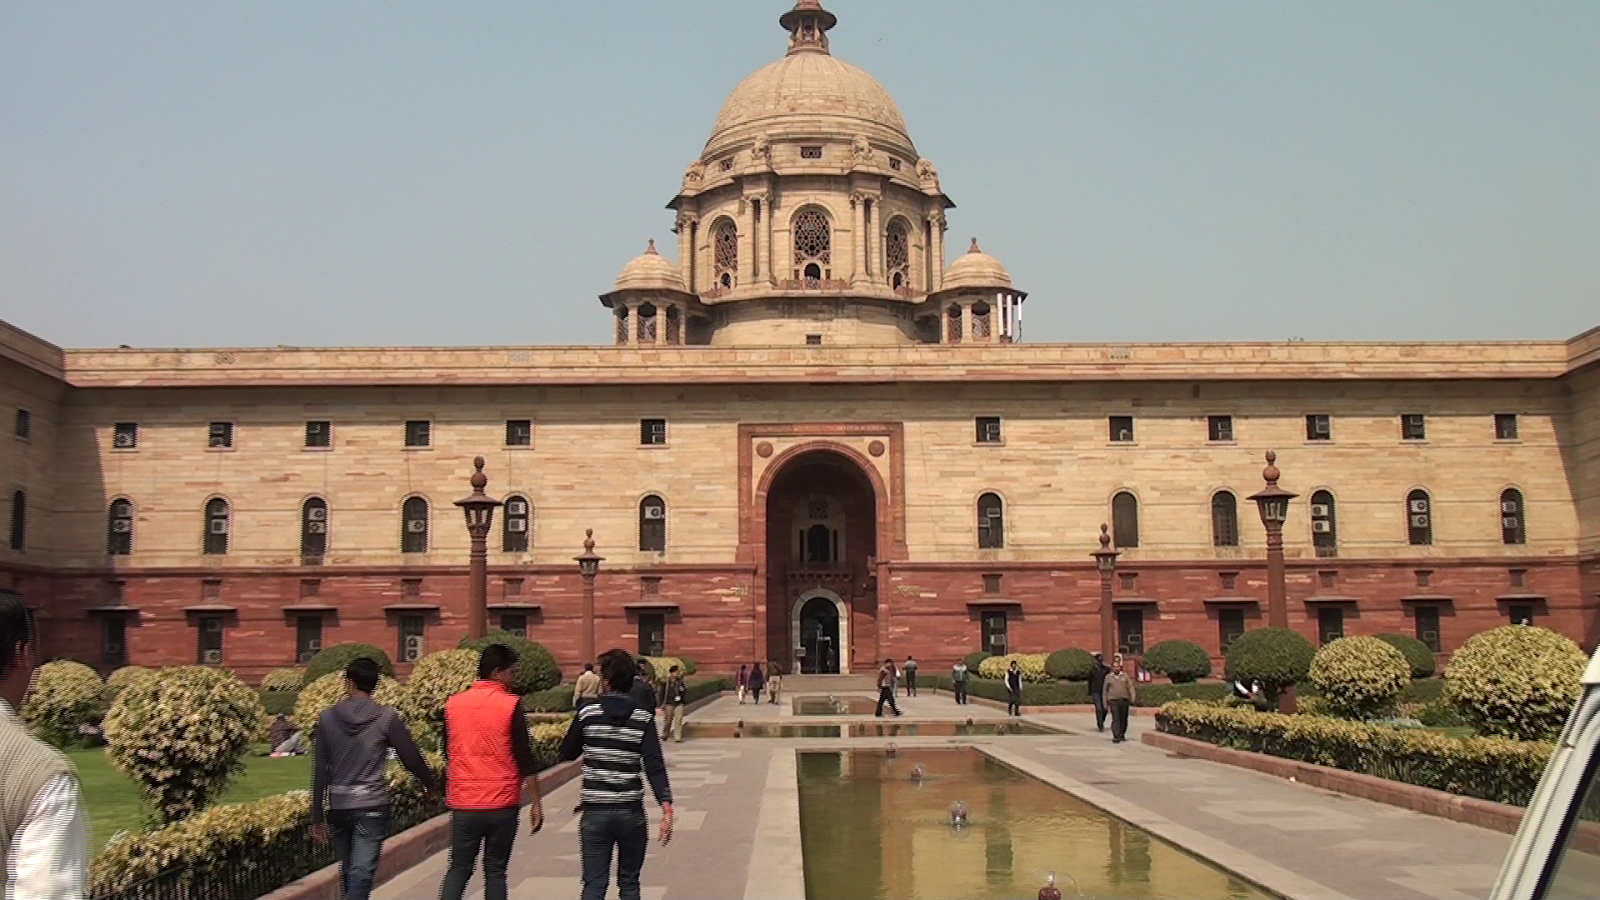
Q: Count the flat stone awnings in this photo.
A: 12